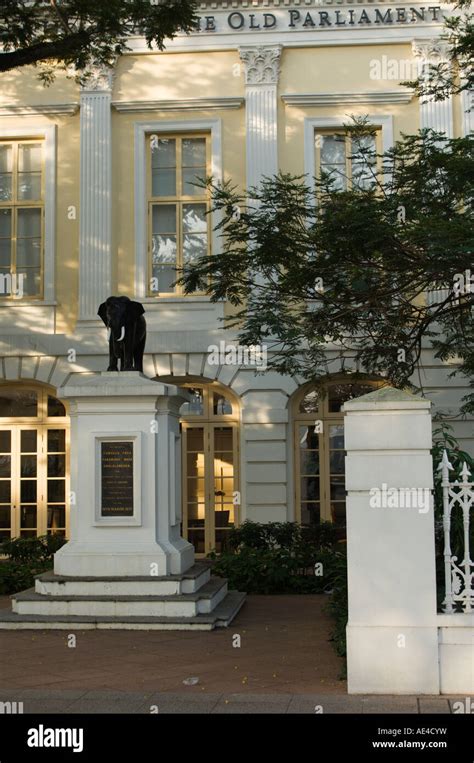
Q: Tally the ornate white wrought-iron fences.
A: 1